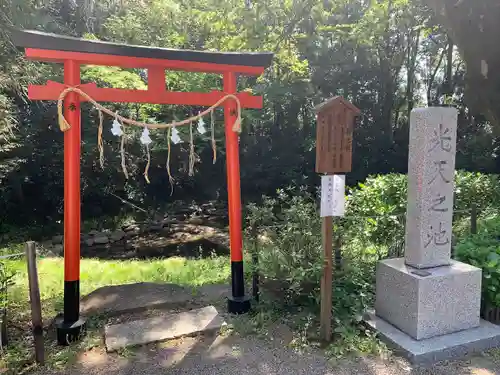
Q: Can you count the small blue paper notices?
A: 0